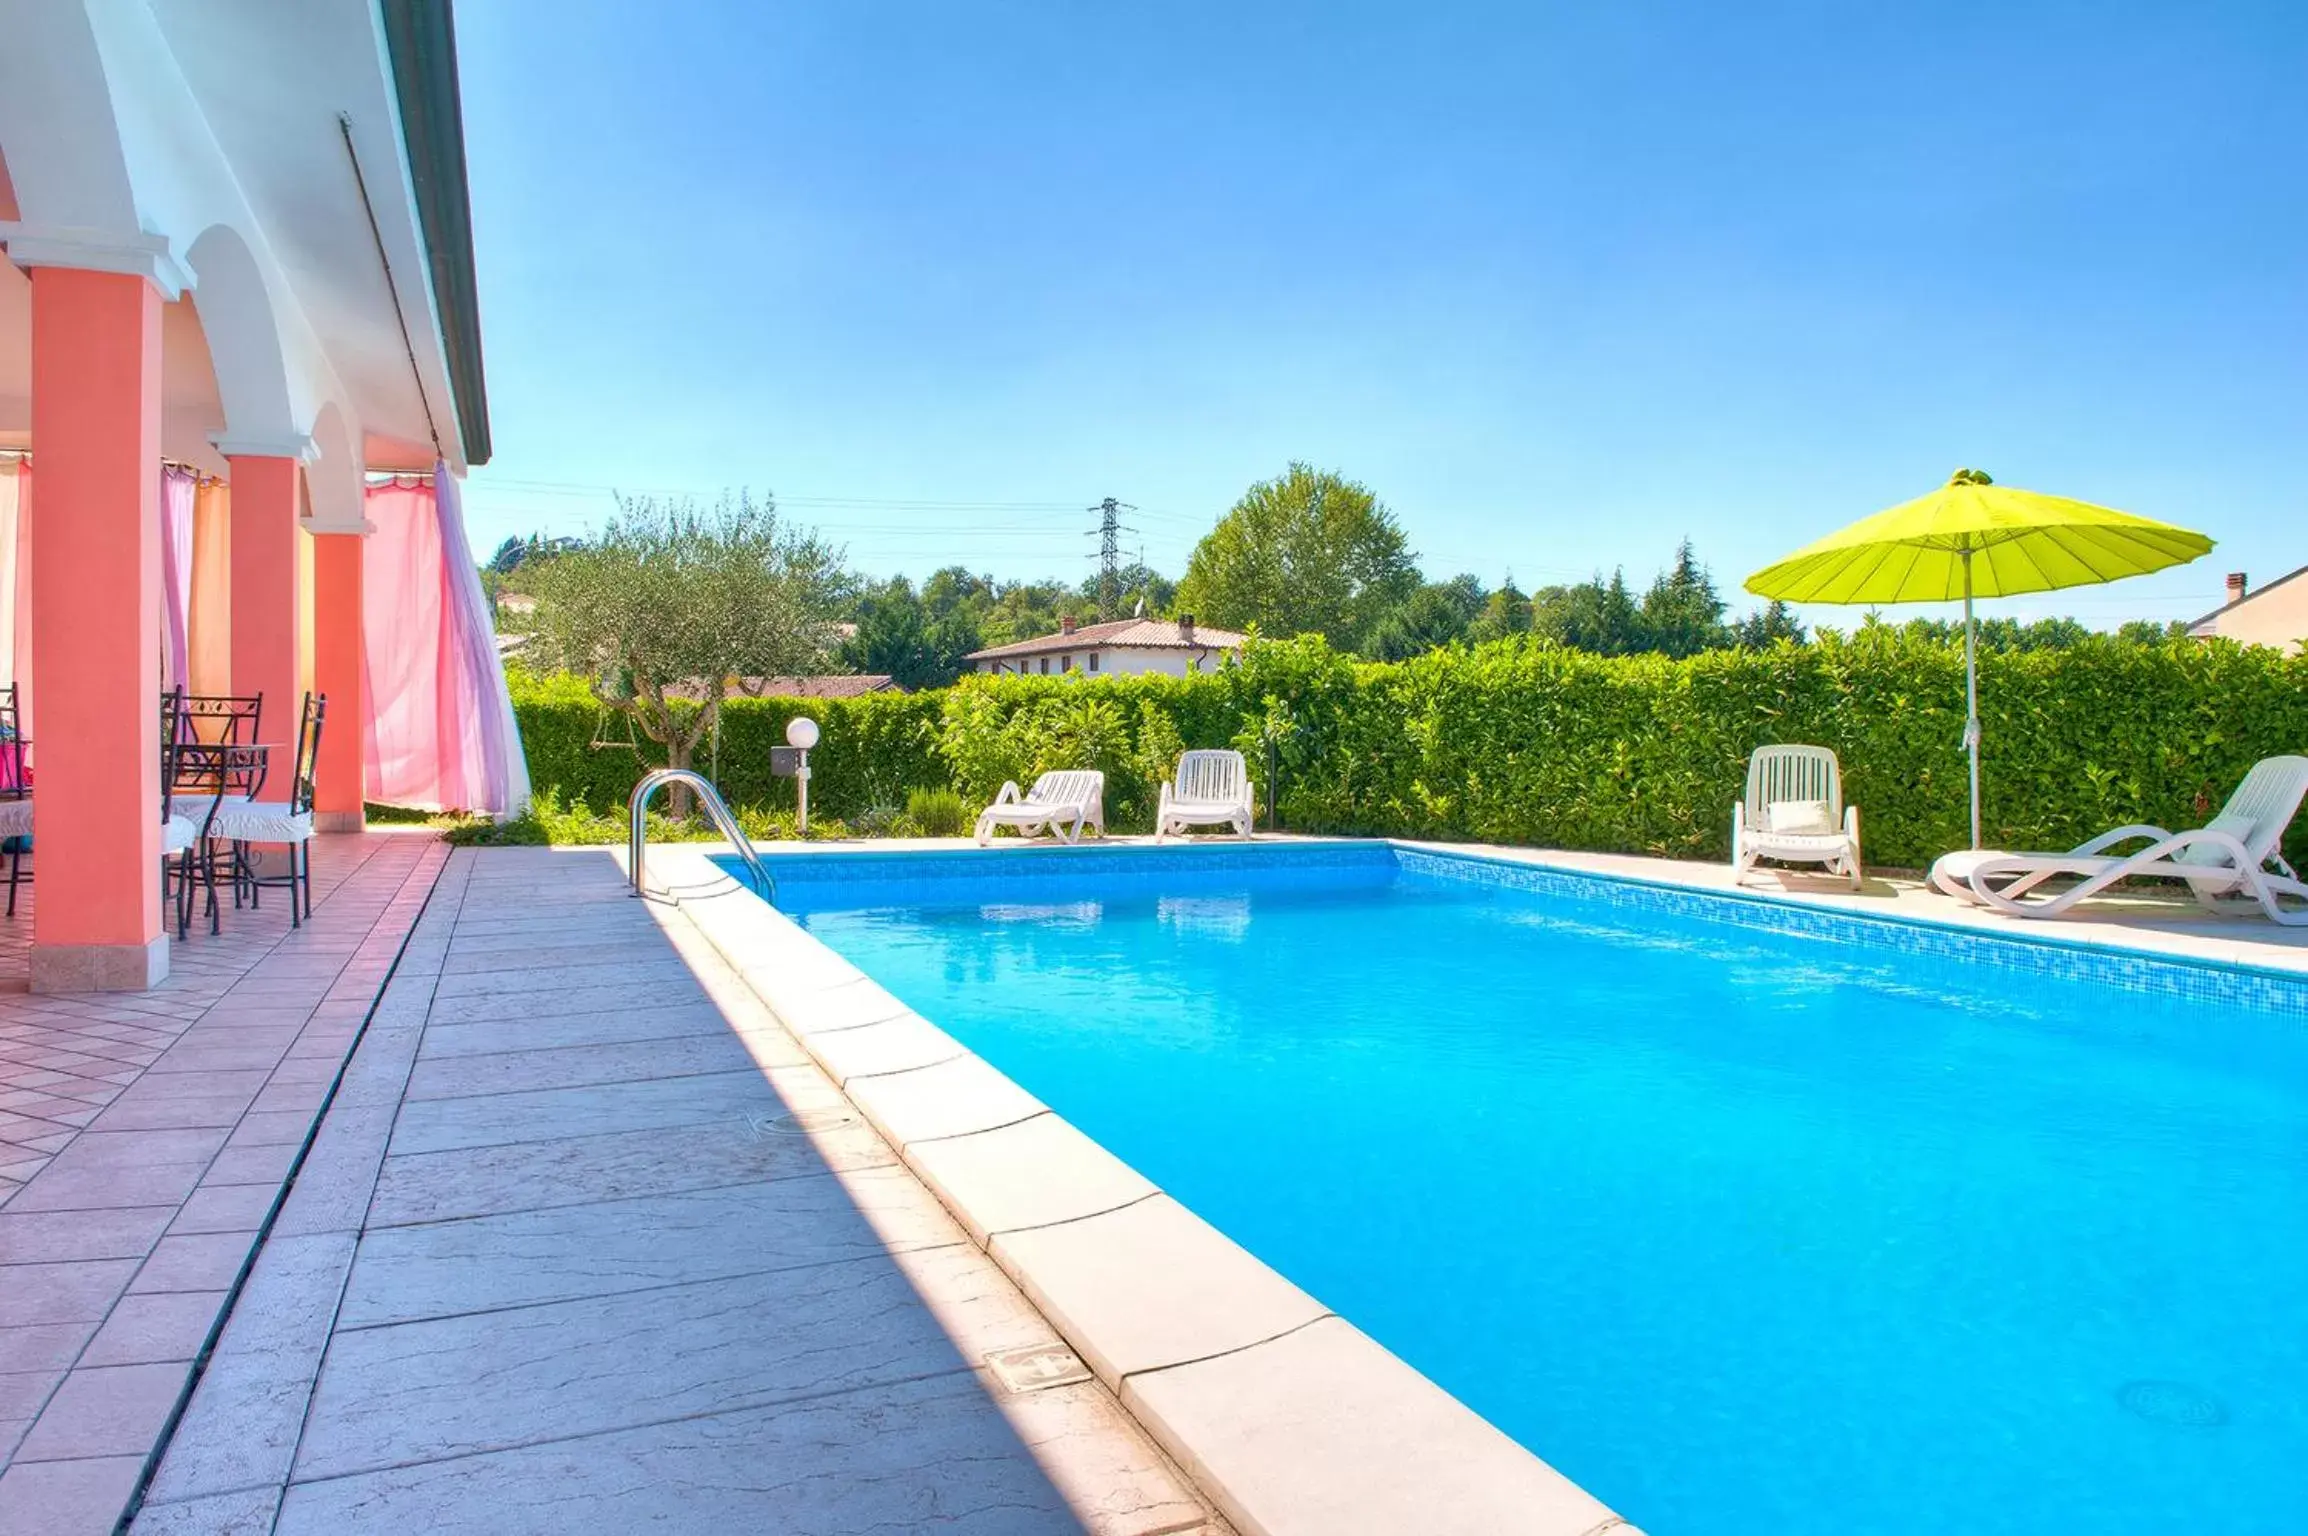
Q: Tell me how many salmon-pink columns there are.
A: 3